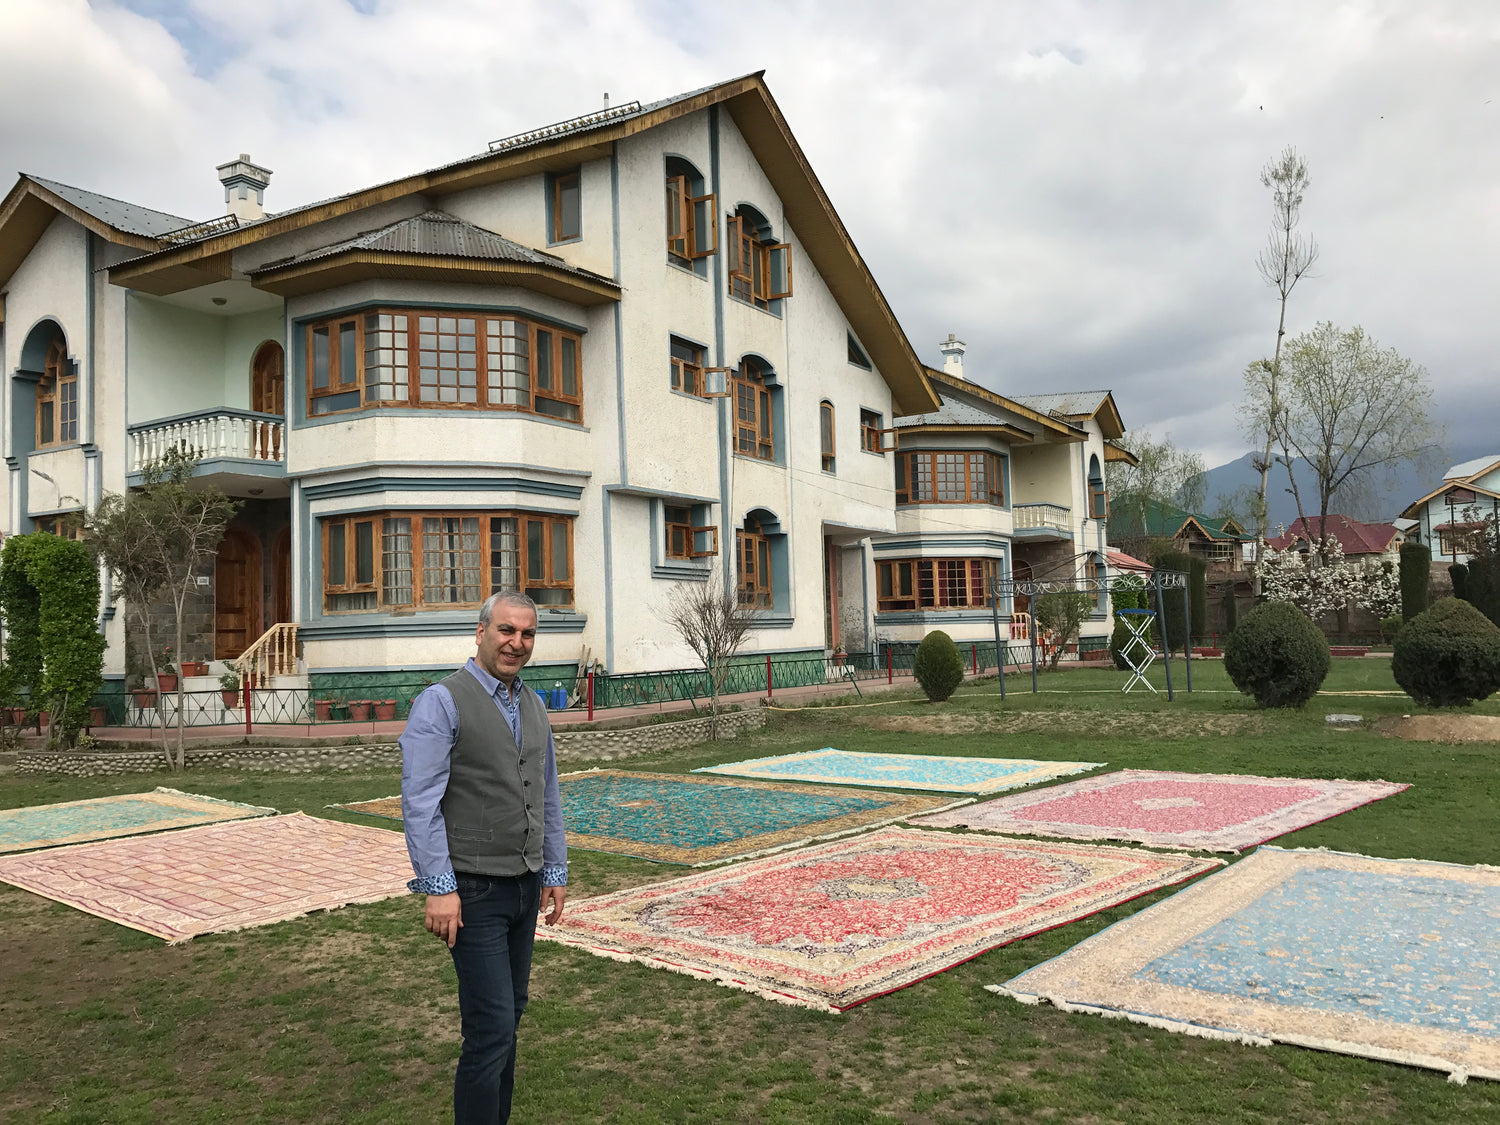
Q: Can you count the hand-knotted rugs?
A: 7